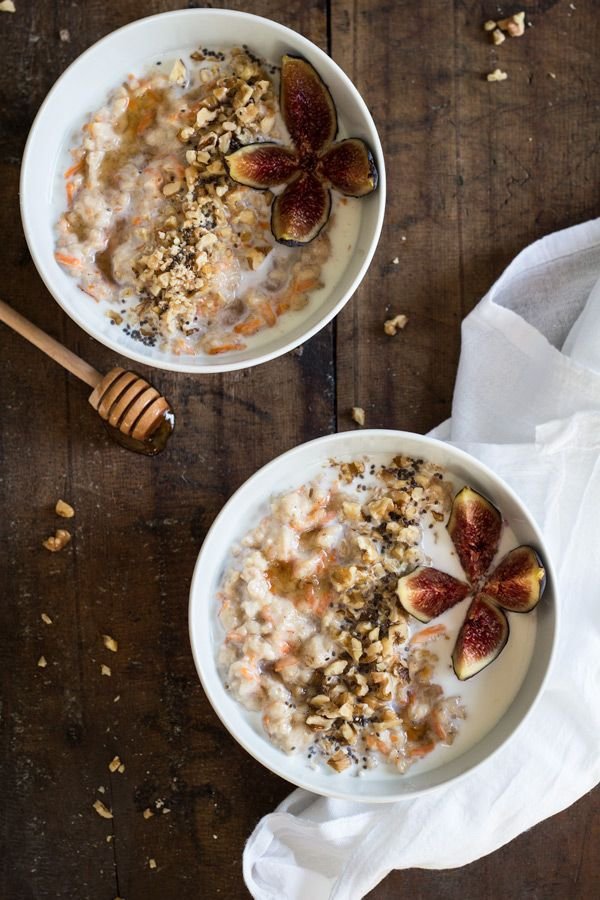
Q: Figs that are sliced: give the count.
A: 2